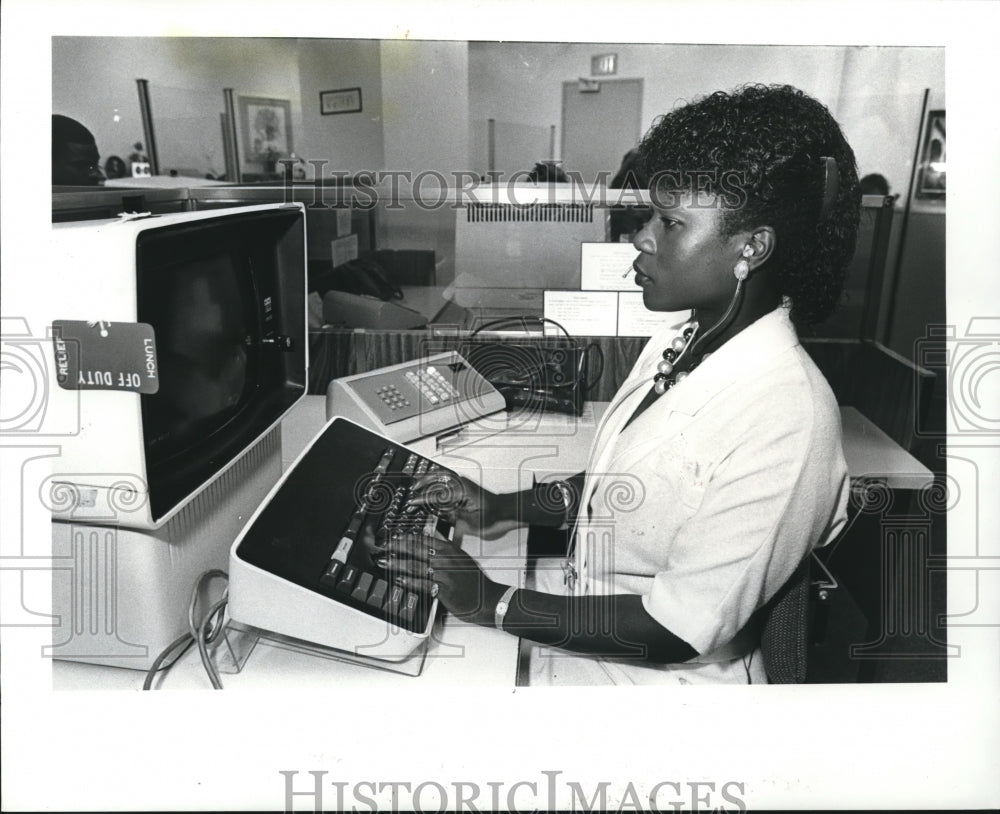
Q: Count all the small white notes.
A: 3